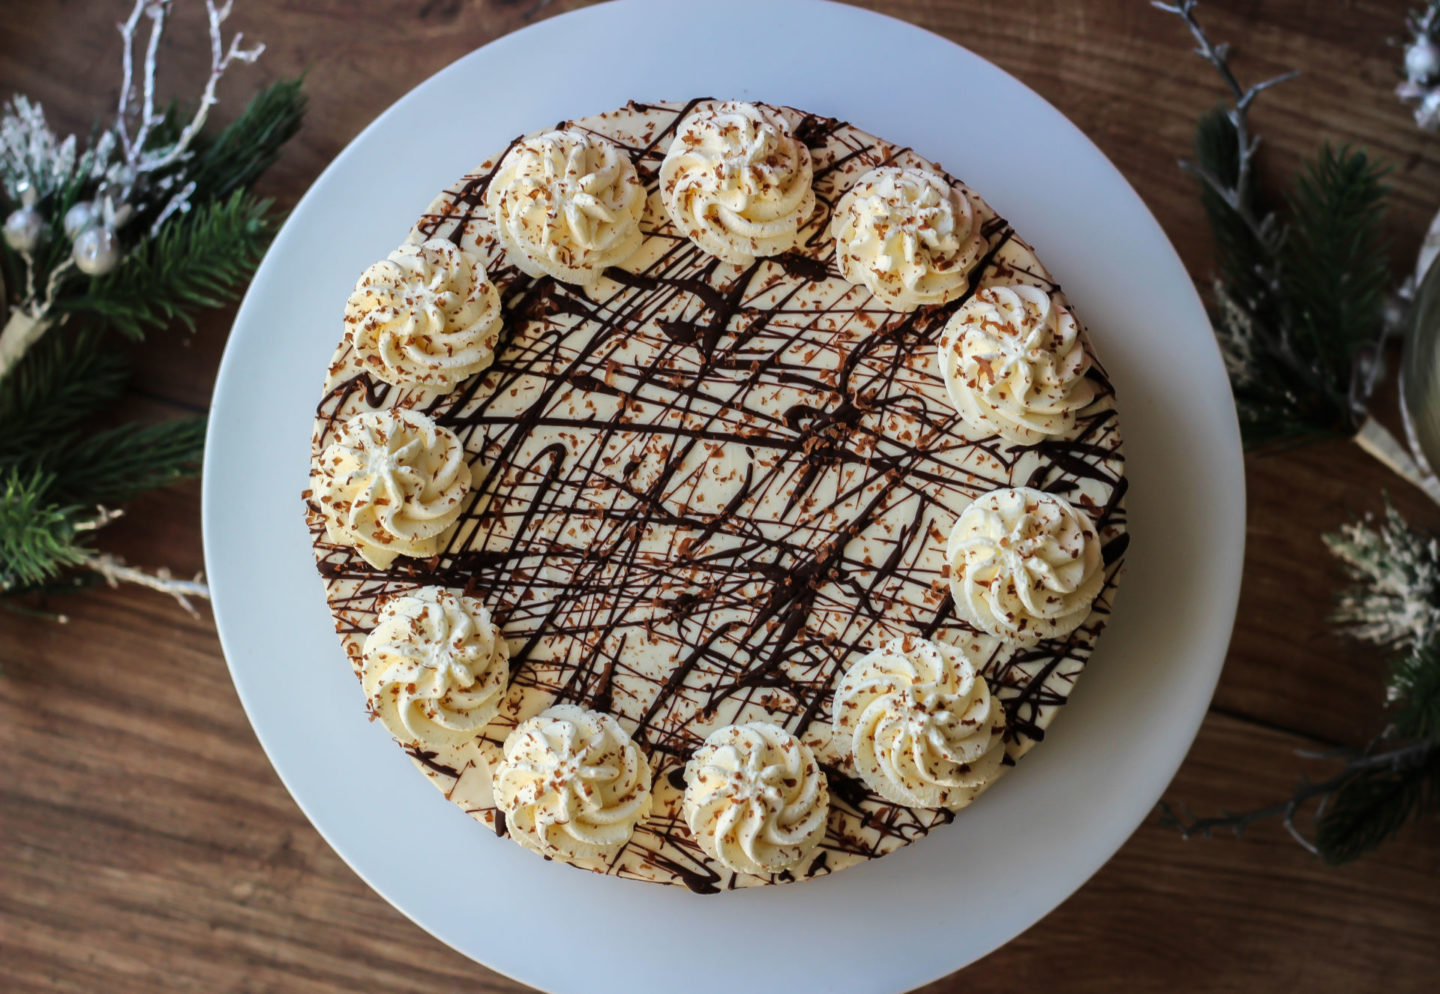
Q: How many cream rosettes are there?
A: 11